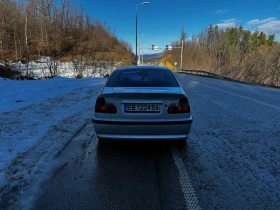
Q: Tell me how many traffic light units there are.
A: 2